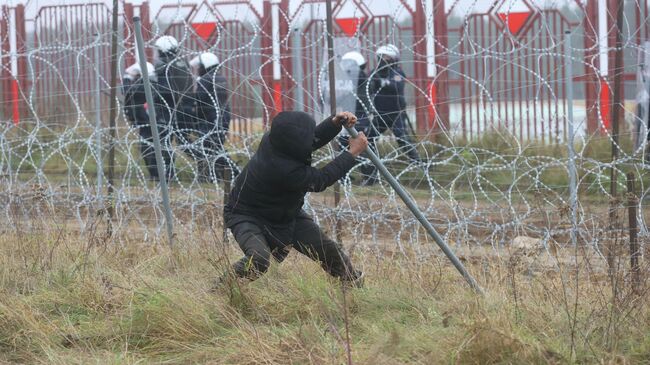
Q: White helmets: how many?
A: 5